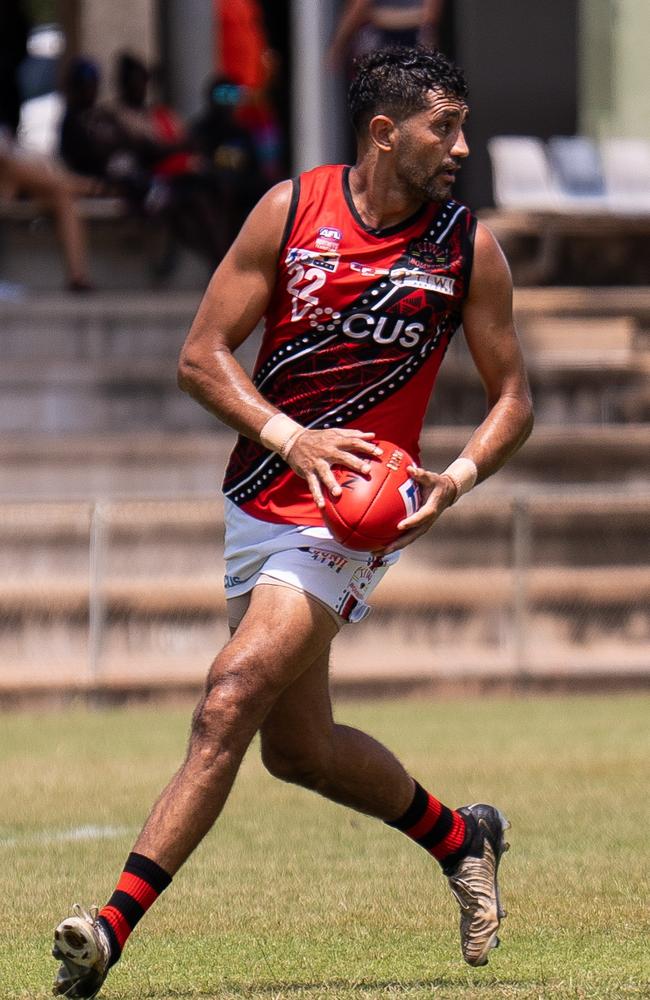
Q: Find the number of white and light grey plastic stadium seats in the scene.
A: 3